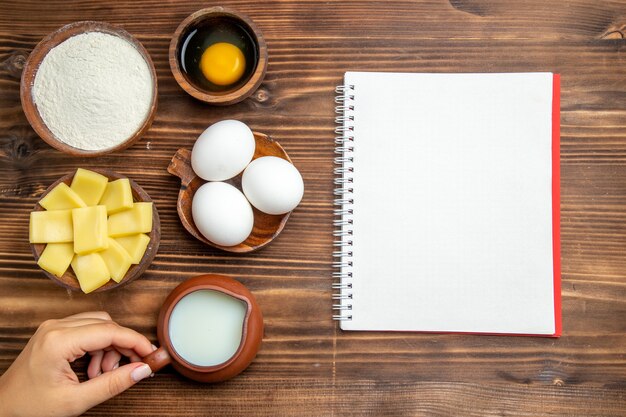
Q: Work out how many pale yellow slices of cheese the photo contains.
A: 10